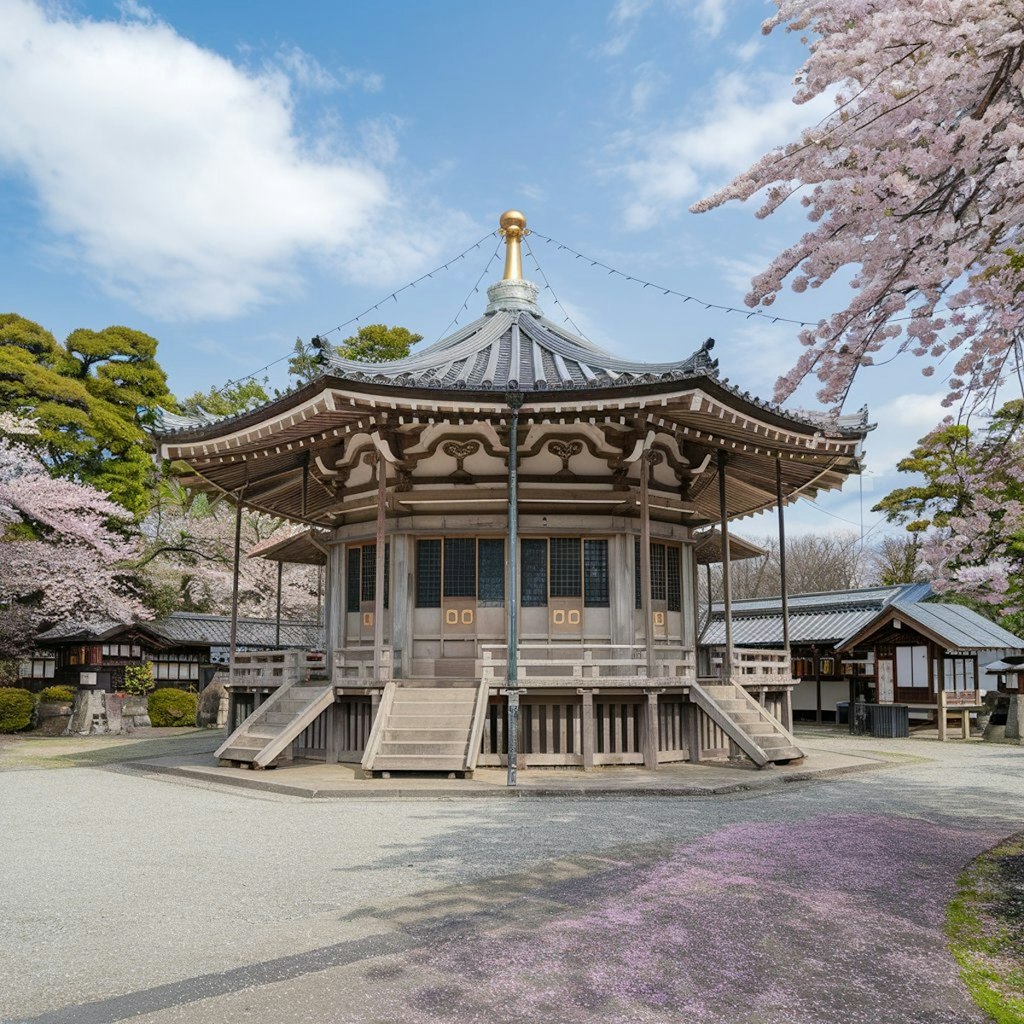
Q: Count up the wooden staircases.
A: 3